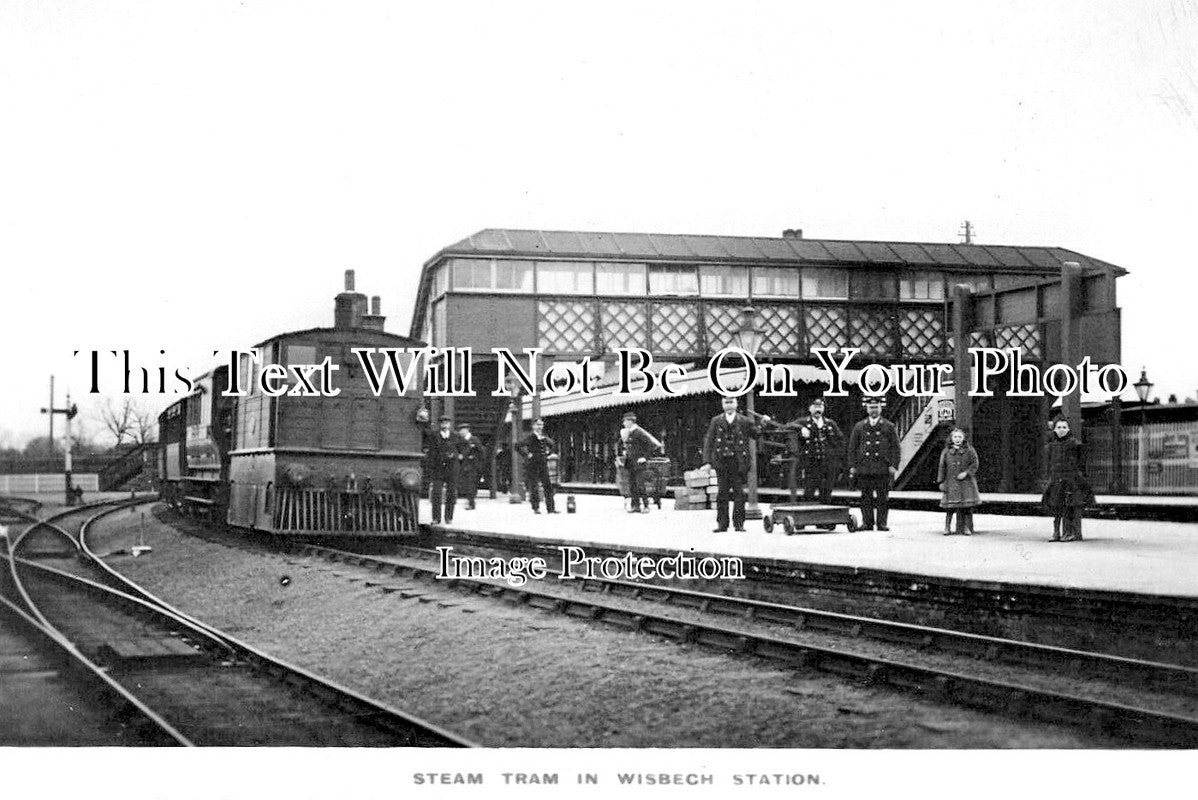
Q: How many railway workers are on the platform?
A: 7